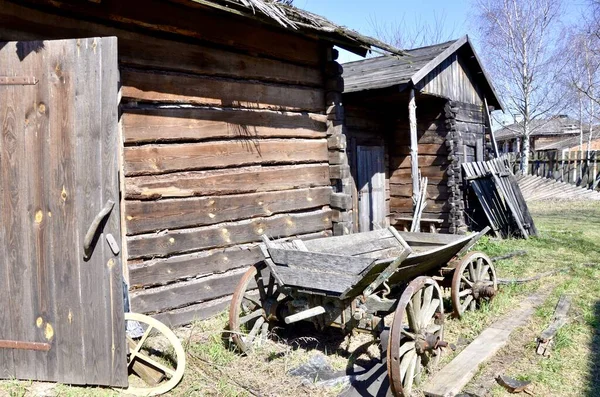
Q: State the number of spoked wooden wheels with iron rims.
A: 3